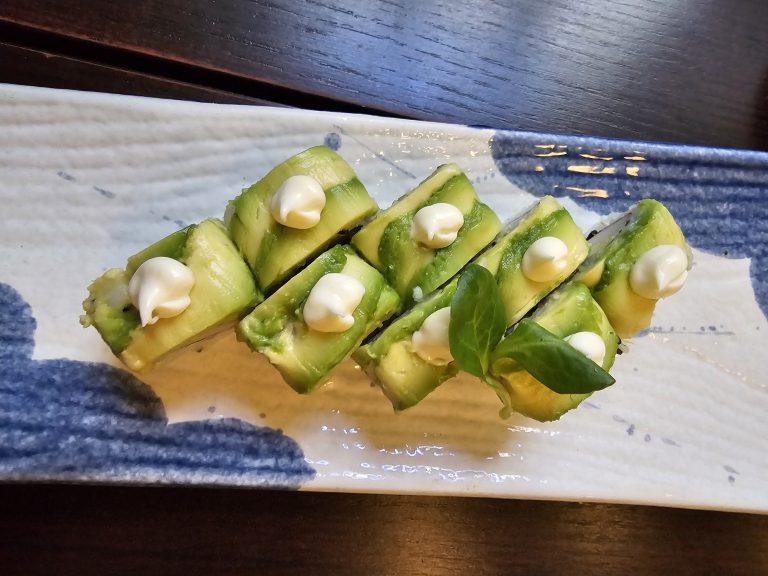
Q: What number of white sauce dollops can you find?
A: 8